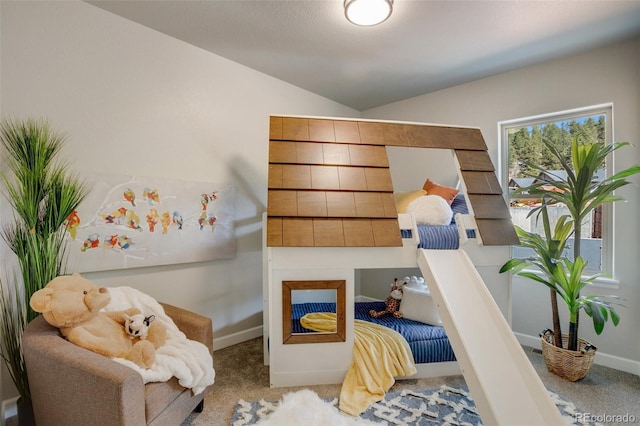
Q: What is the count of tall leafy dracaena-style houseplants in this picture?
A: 1